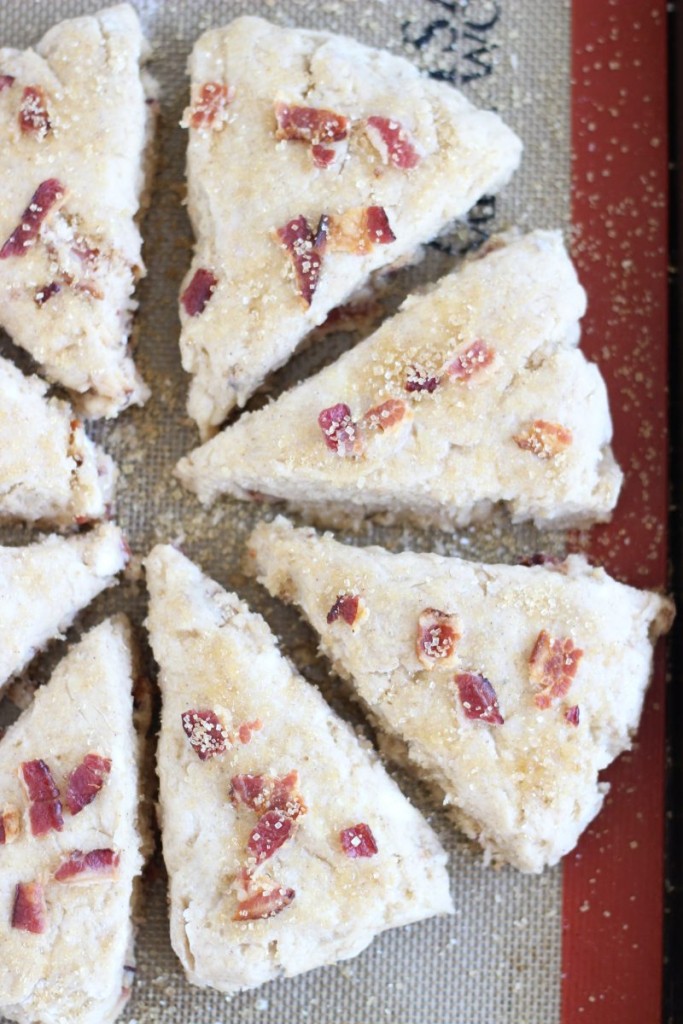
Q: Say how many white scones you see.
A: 8